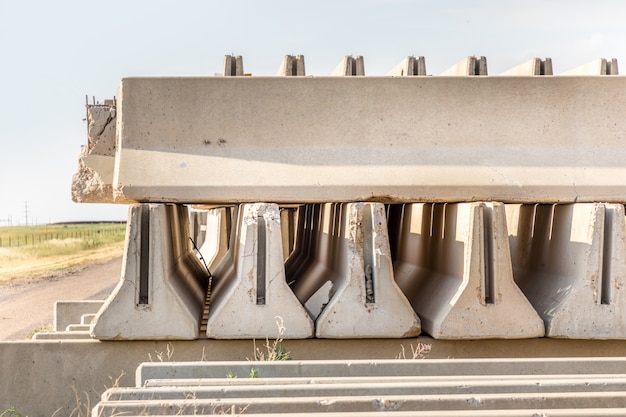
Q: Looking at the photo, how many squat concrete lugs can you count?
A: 7